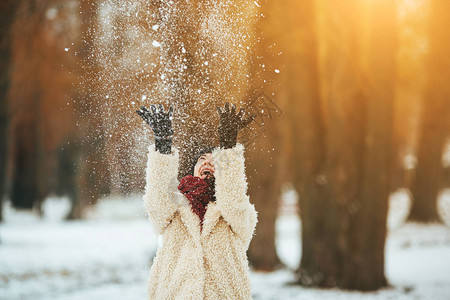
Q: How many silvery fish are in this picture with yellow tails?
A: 0